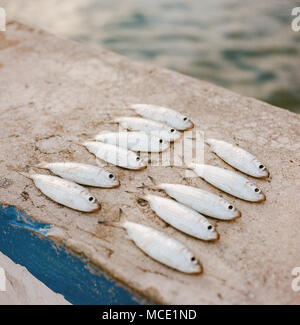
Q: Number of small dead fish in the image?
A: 11